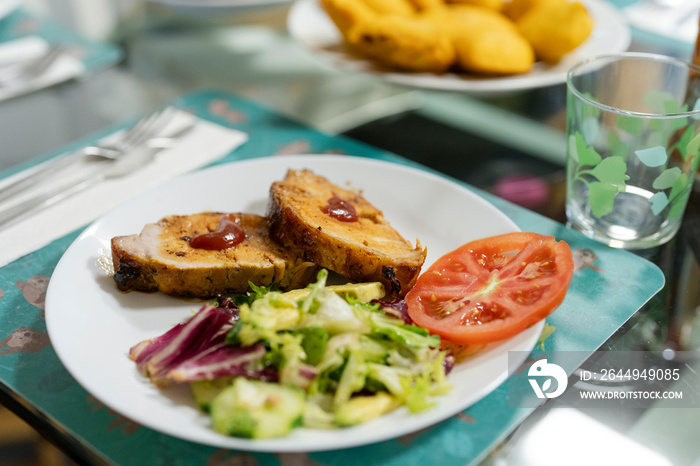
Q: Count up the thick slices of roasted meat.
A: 2